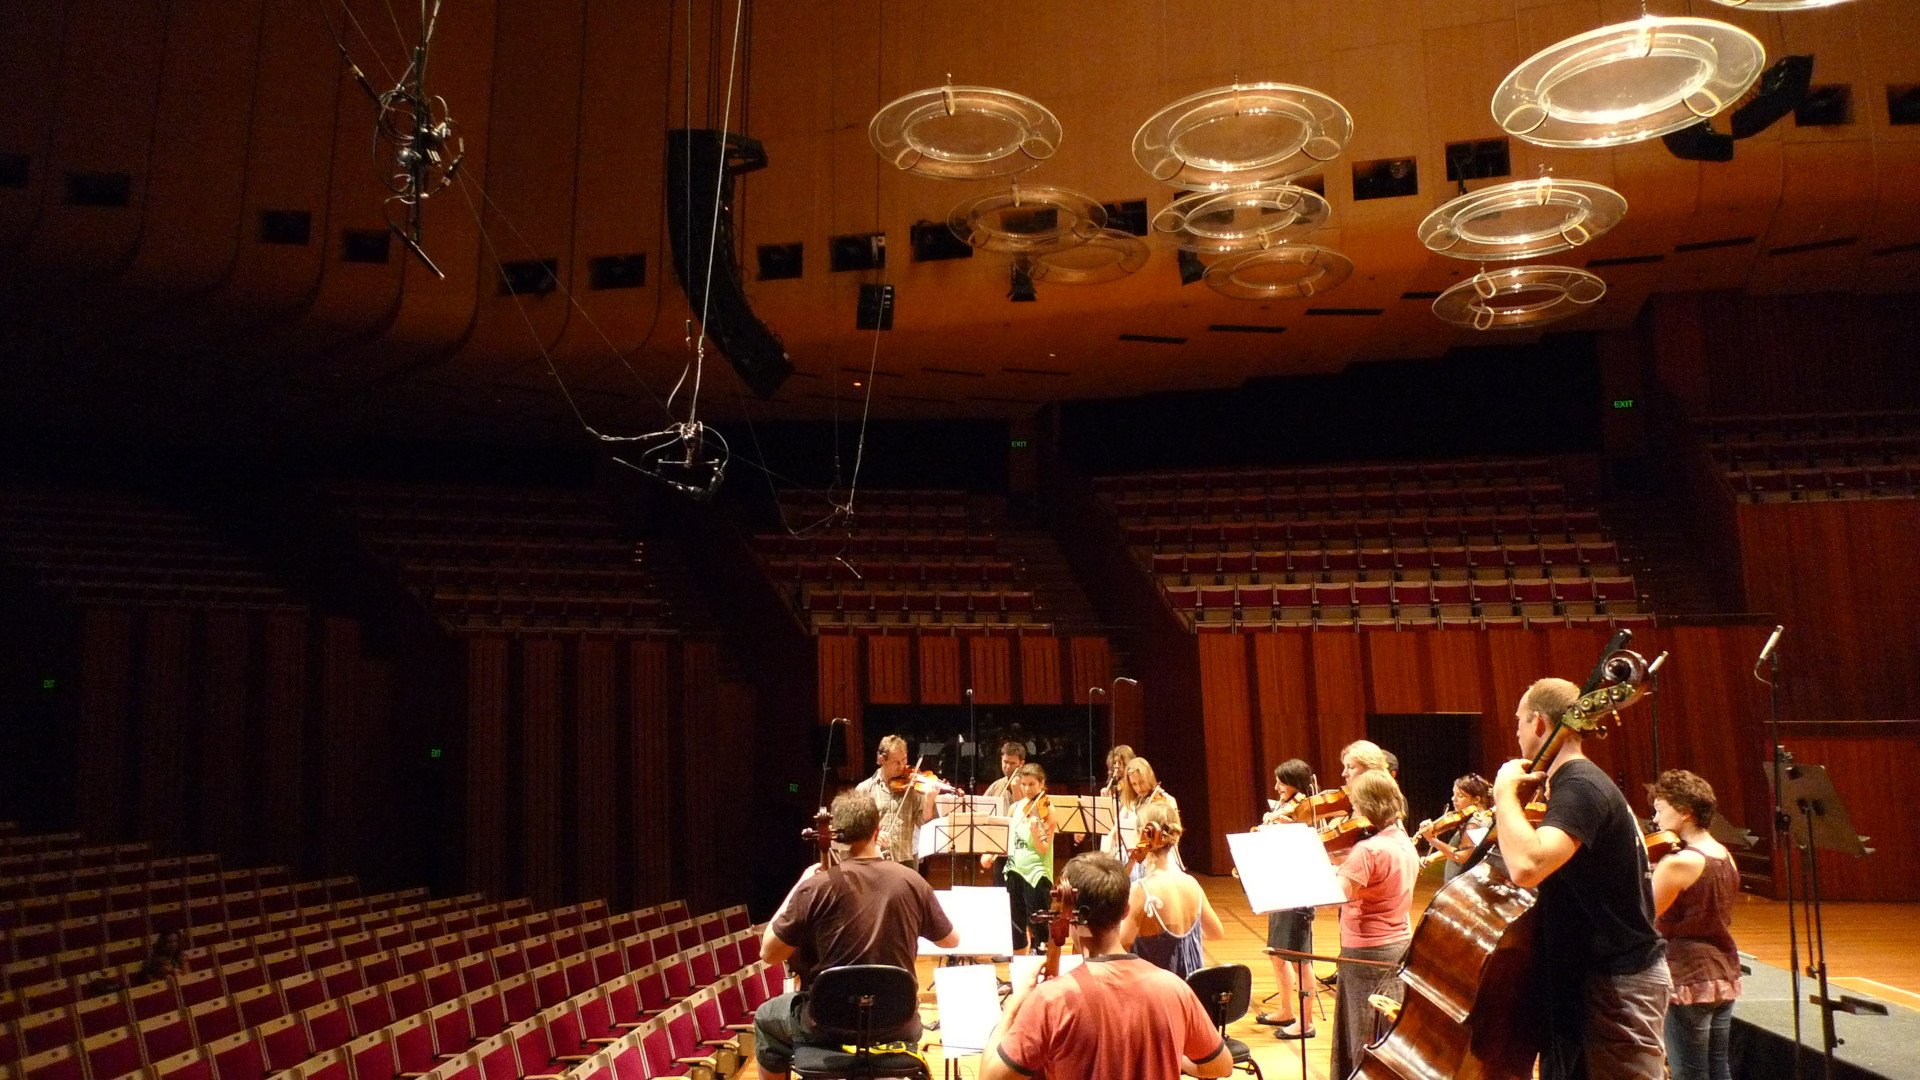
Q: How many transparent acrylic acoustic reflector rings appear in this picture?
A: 10